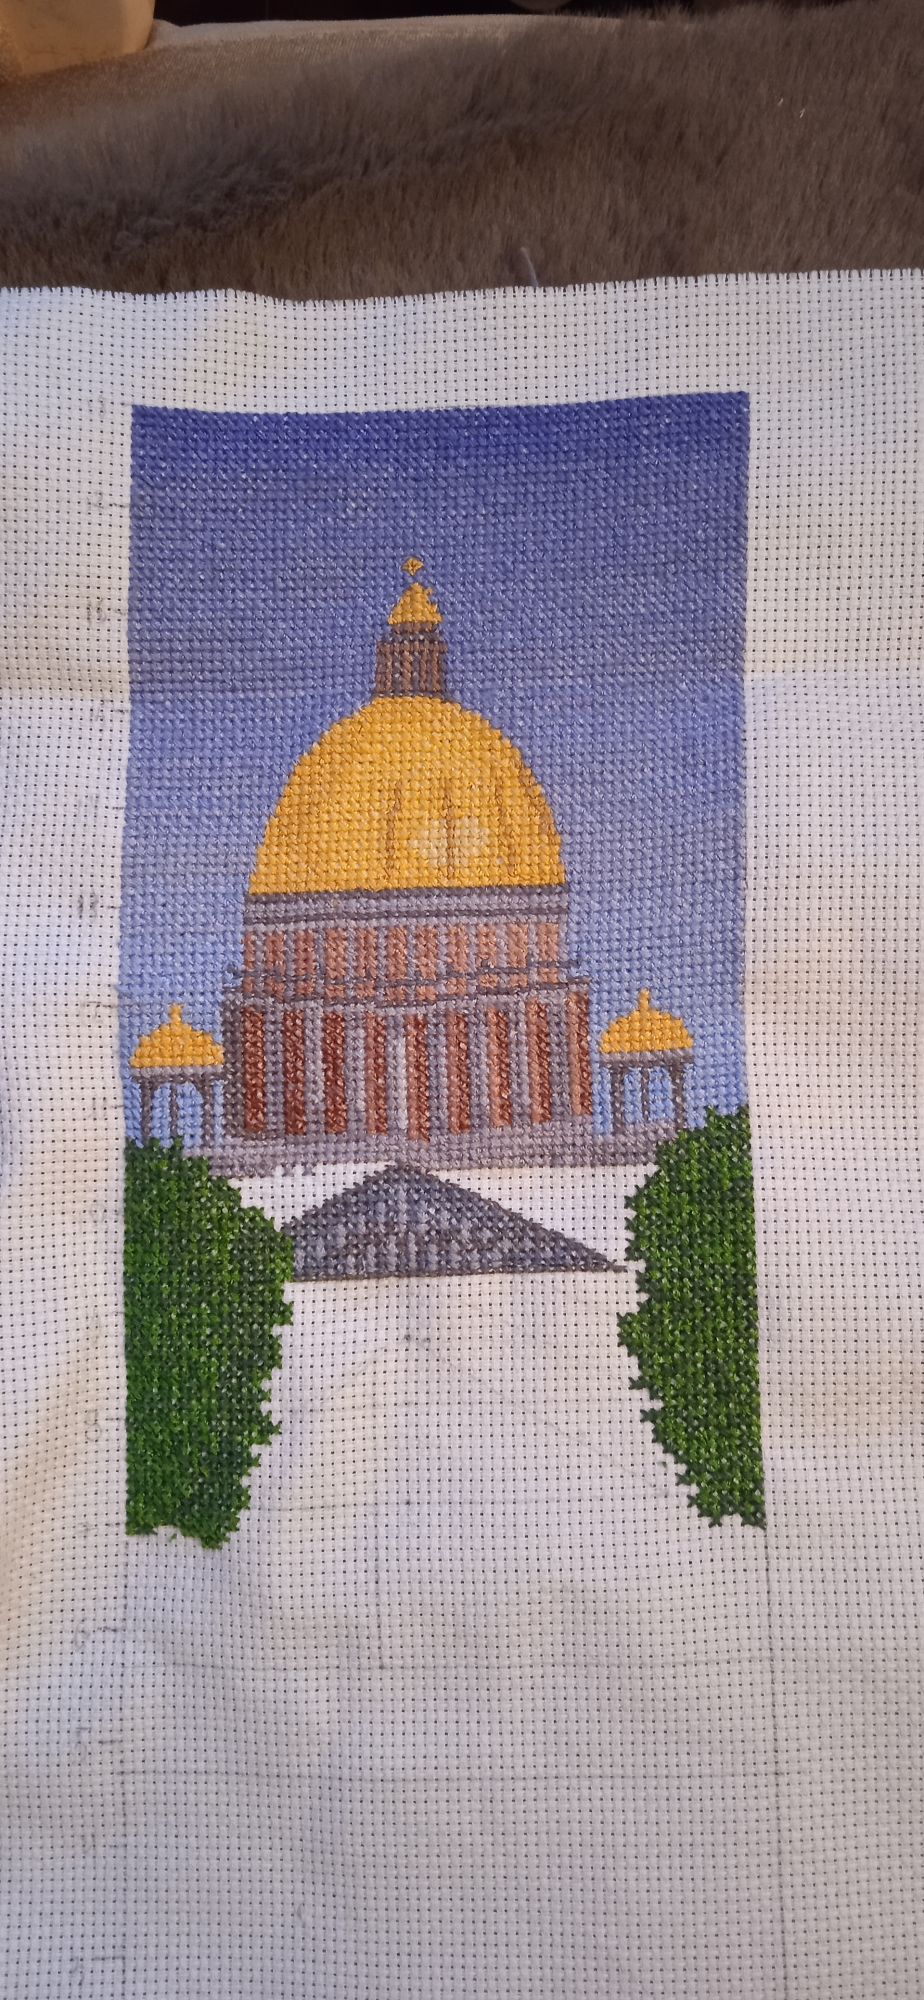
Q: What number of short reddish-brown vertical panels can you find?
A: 11